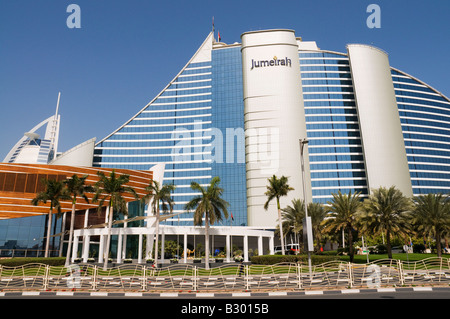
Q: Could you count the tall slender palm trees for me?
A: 6